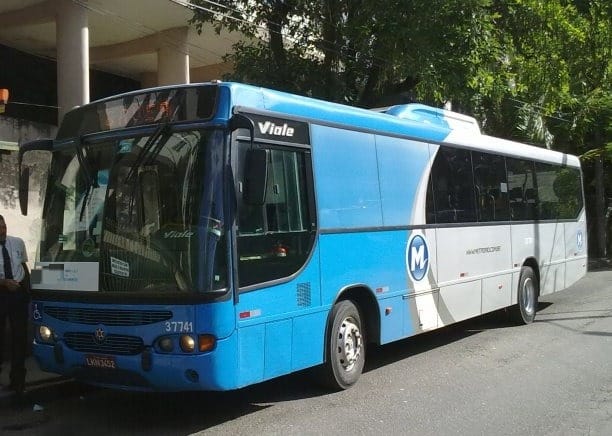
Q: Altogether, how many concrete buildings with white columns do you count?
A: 1